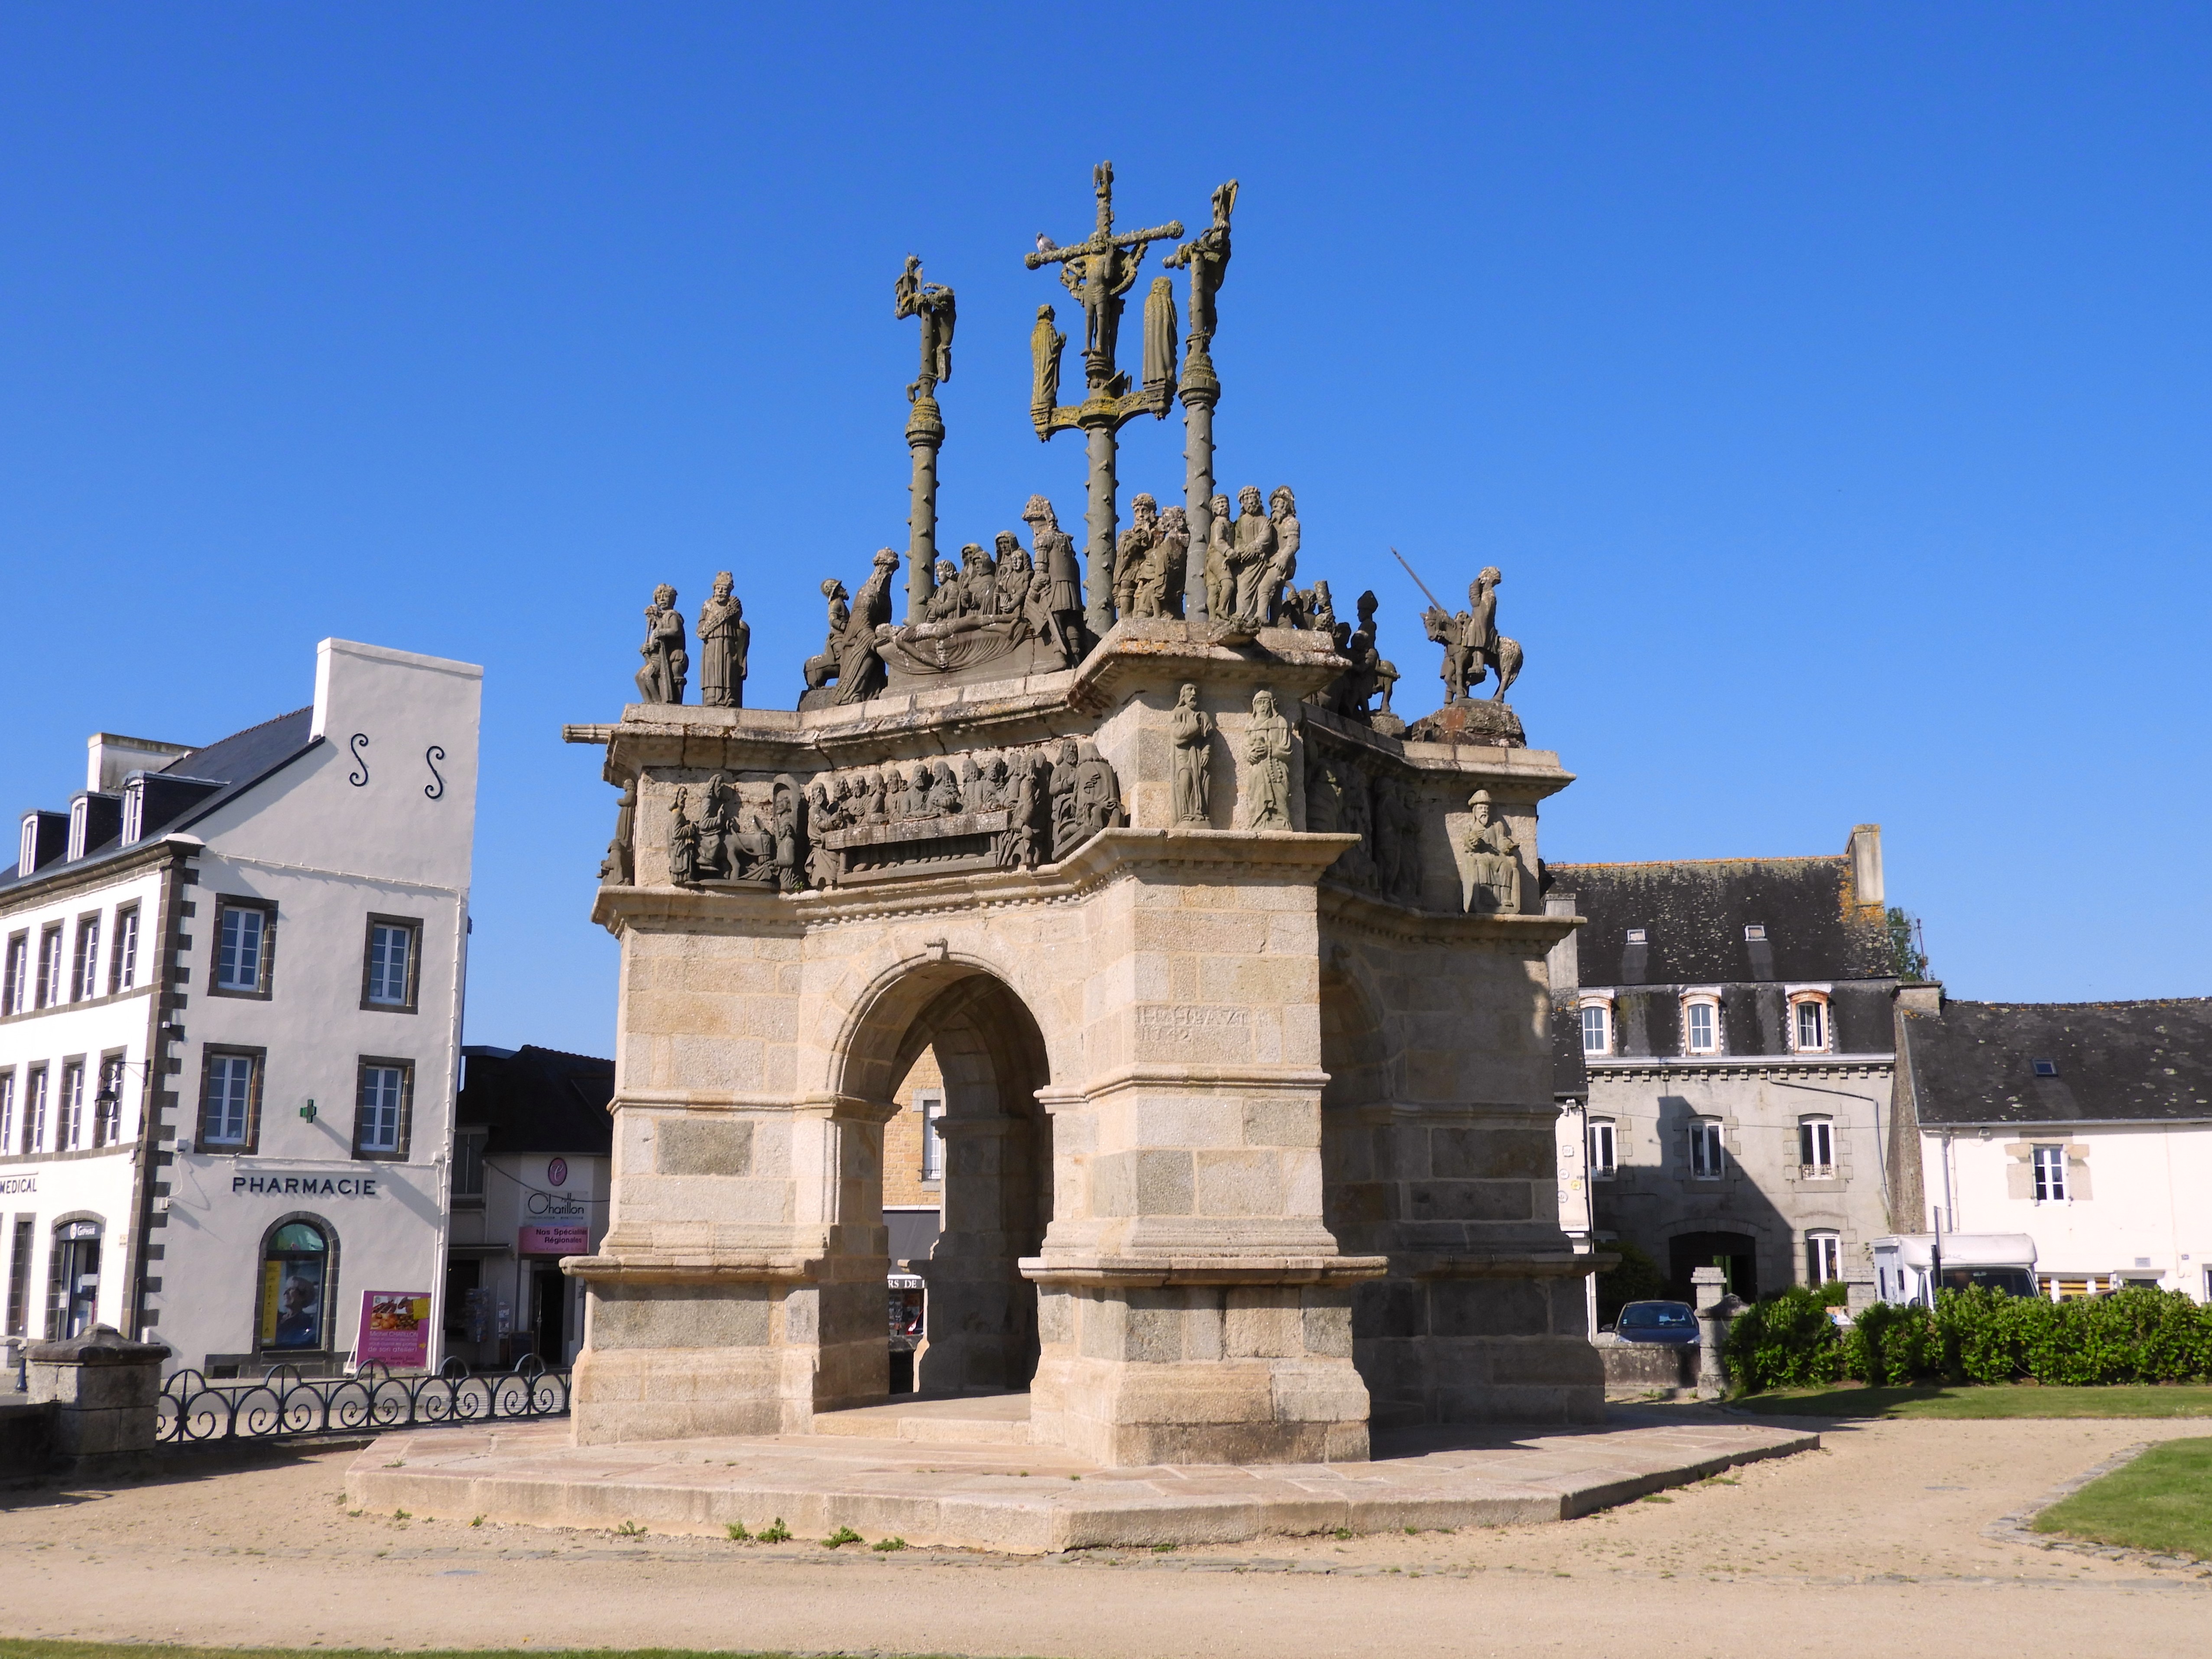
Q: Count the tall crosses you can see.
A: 3